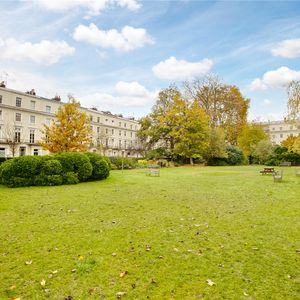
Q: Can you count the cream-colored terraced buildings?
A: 2